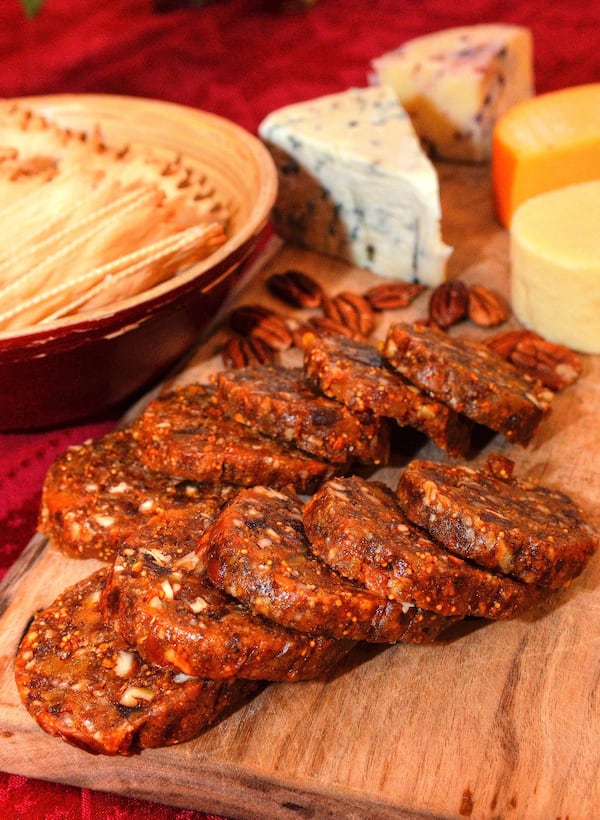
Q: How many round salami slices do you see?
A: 10